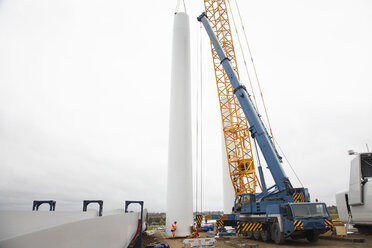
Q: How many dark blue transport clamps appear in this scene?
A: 3